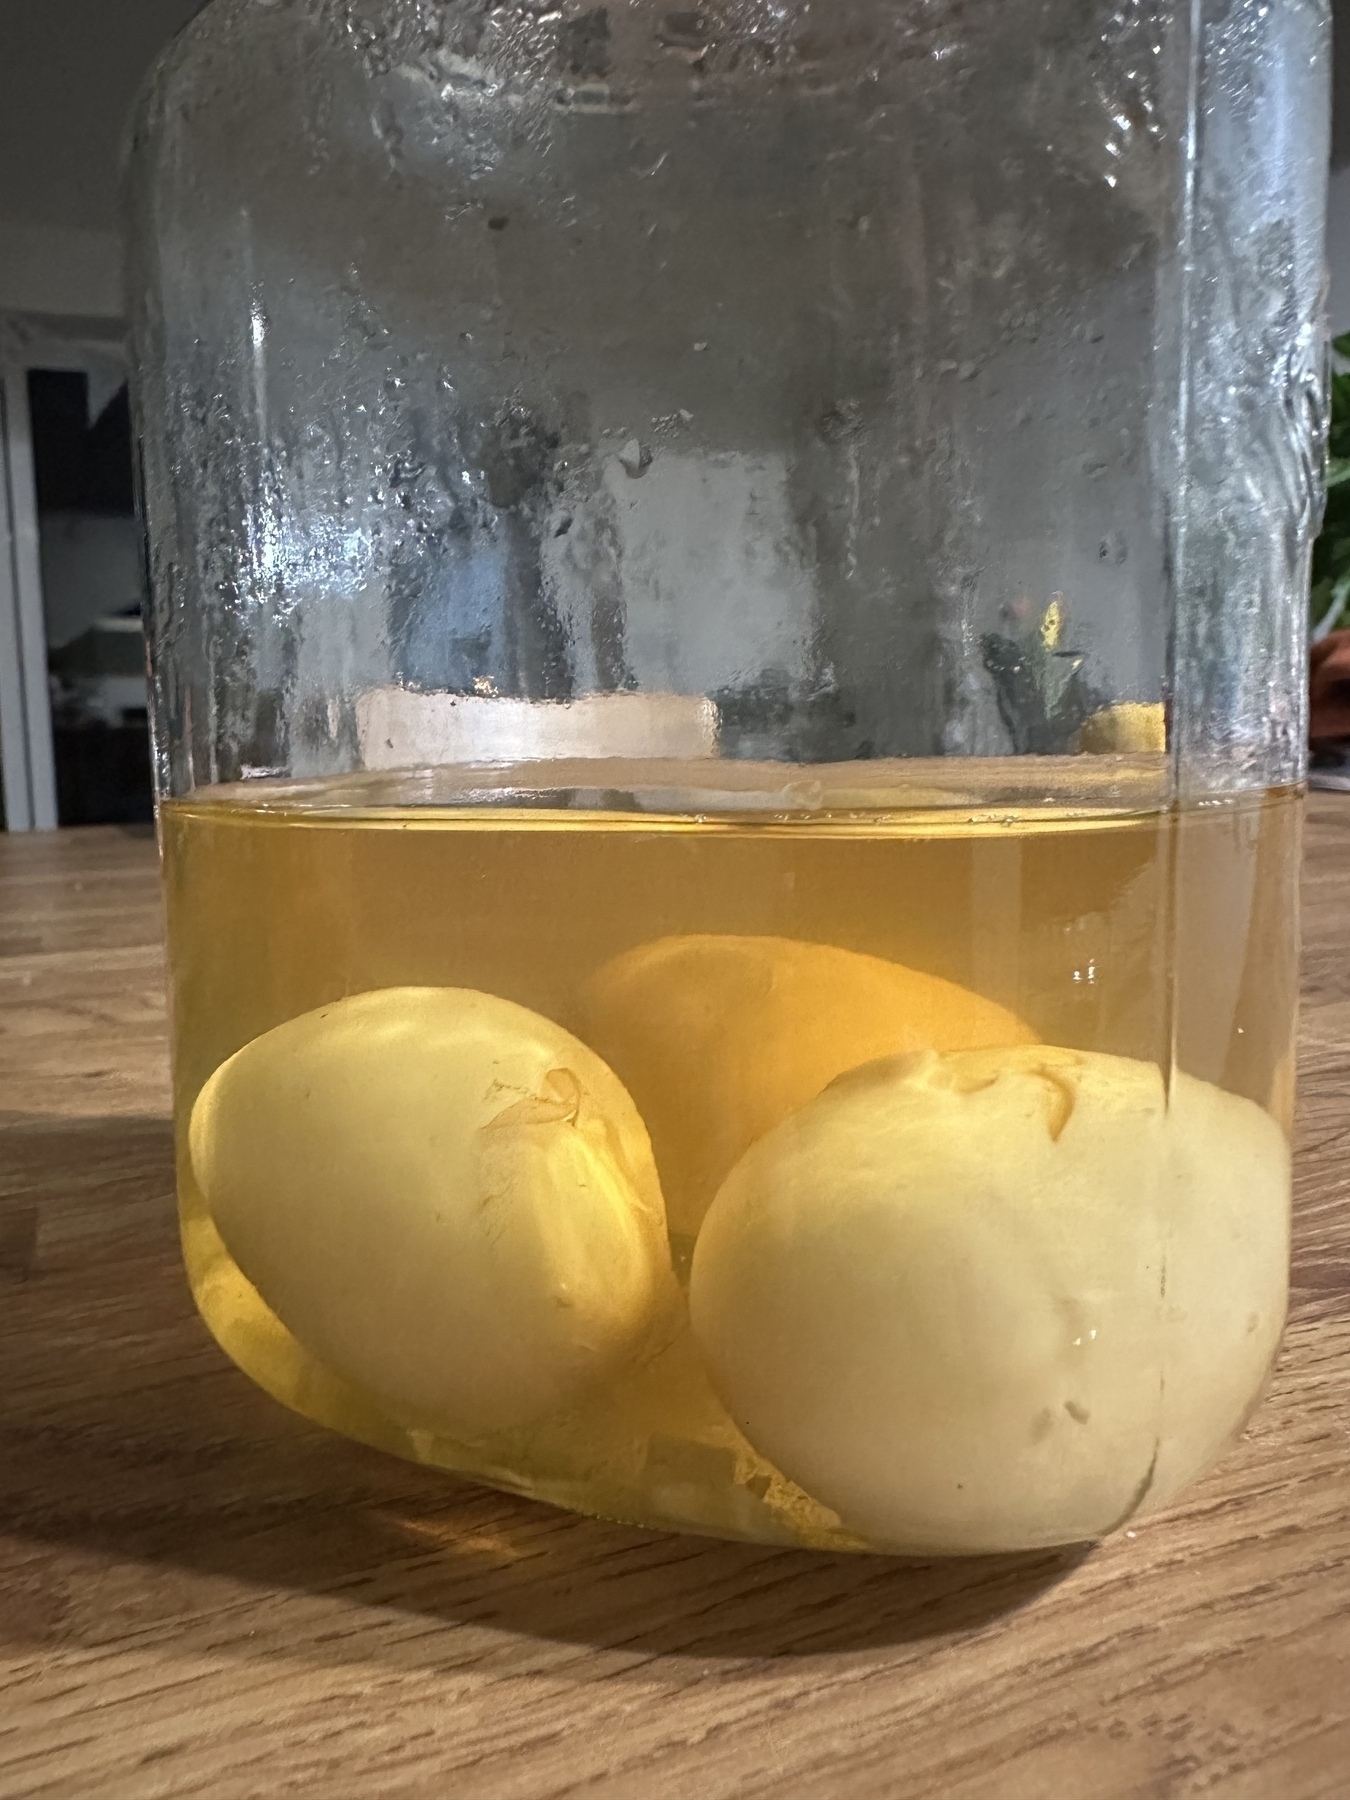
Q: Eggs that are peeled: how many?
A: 3